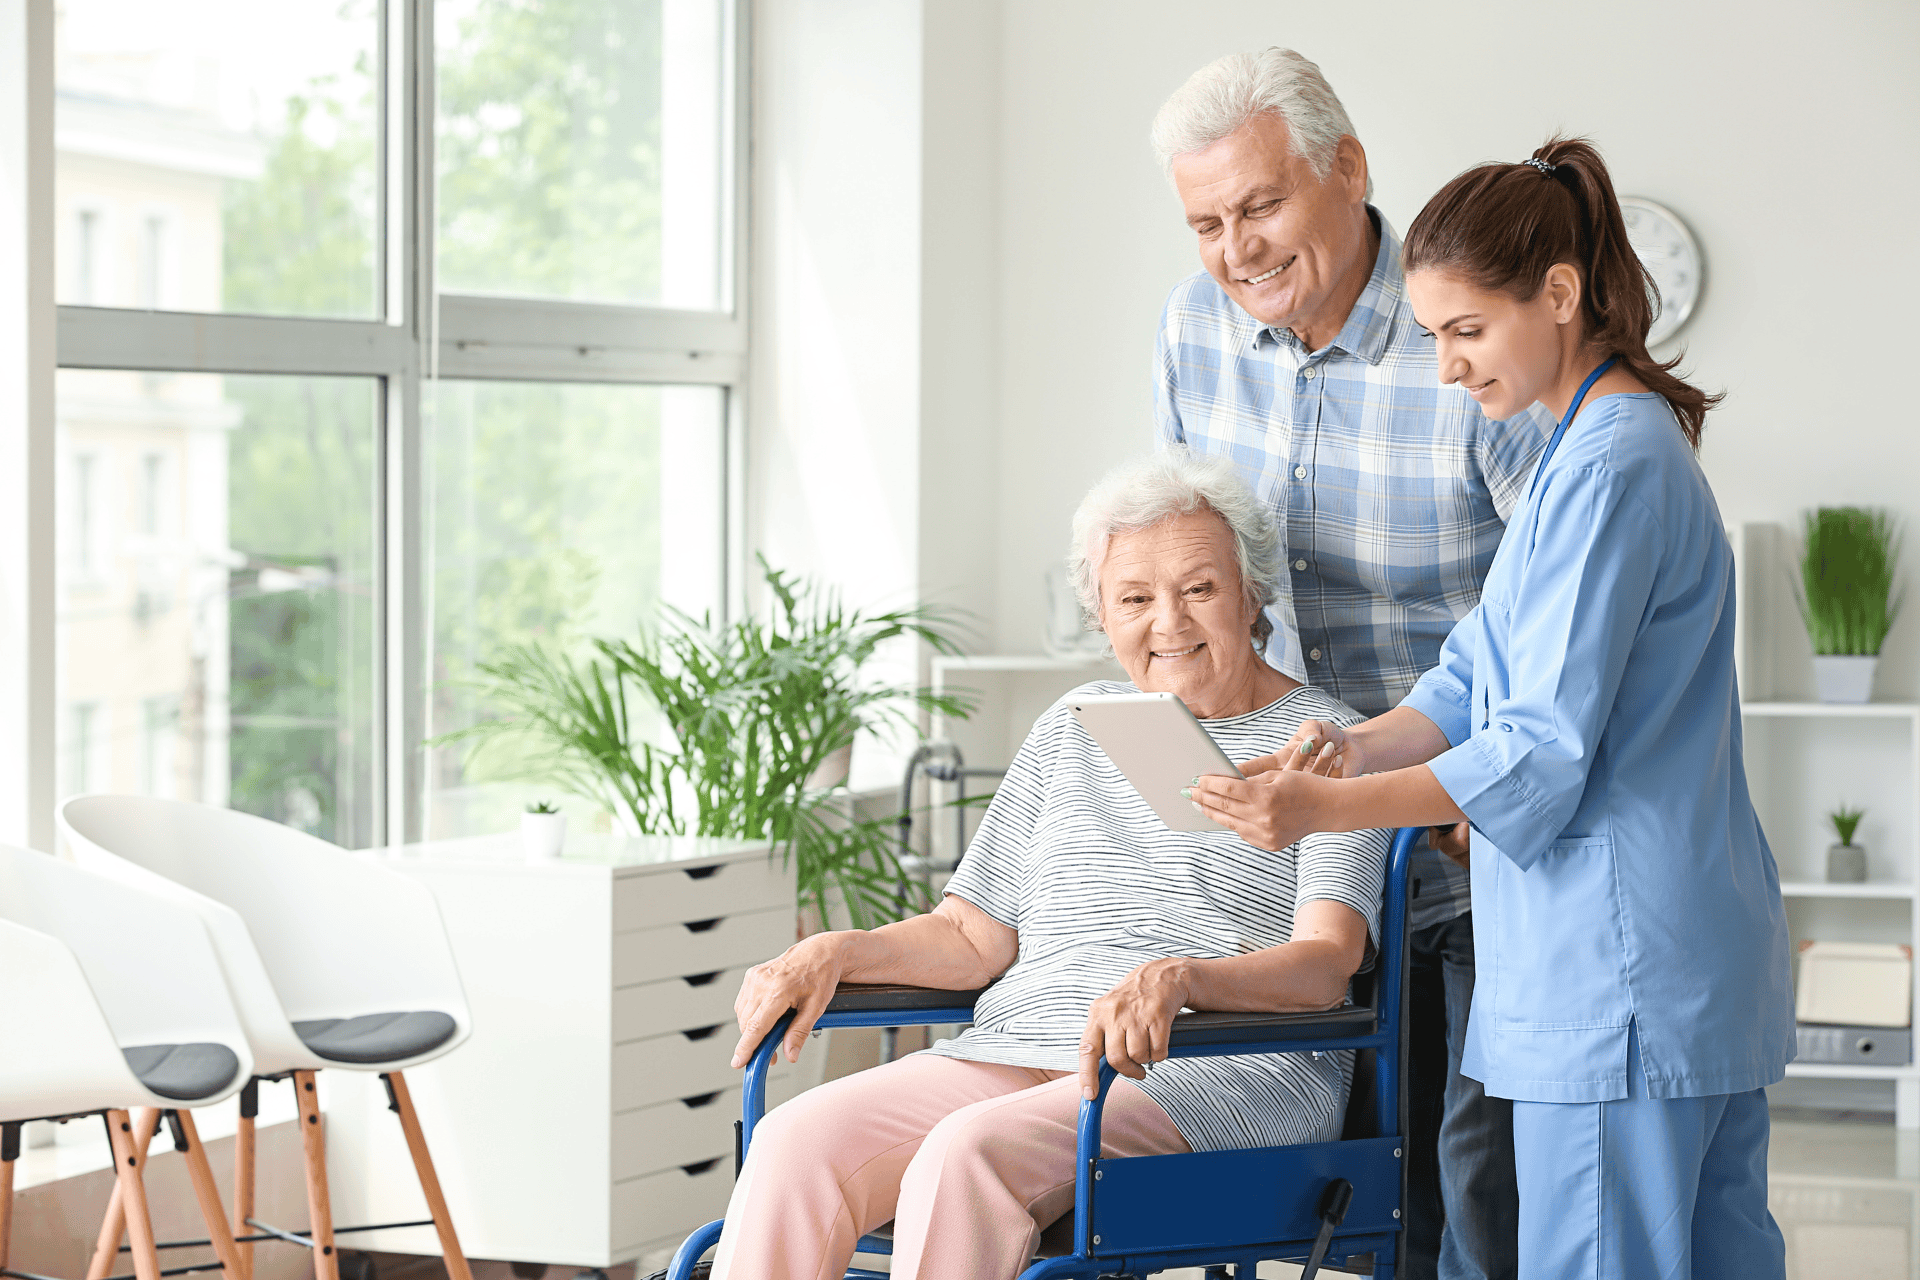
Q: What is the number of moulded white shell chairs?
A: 2